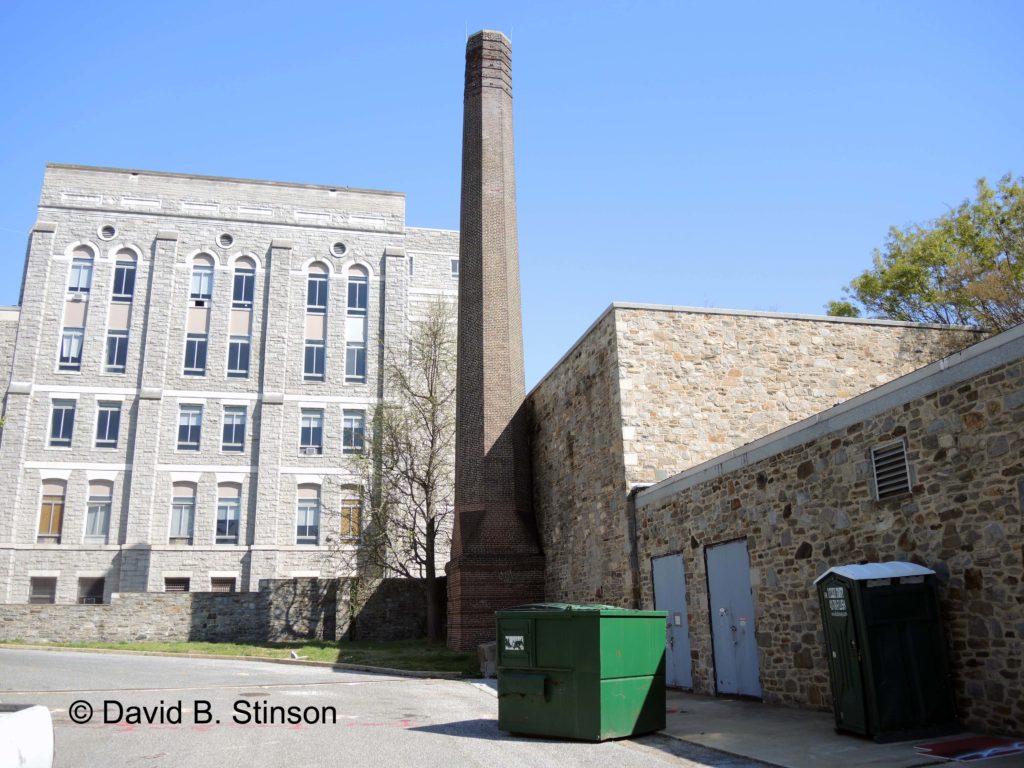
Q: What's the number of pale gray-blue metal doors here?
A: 2